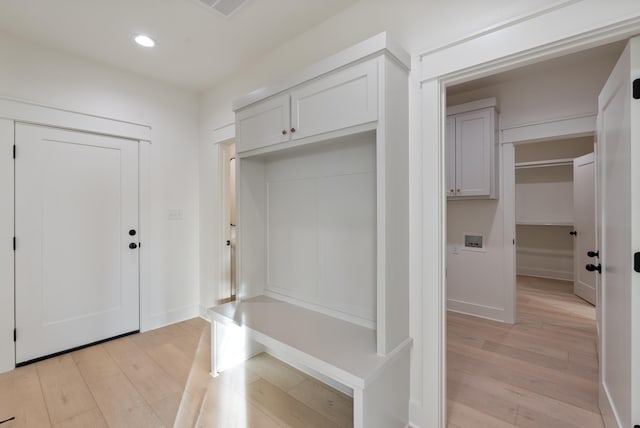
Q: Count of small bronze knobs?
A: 4